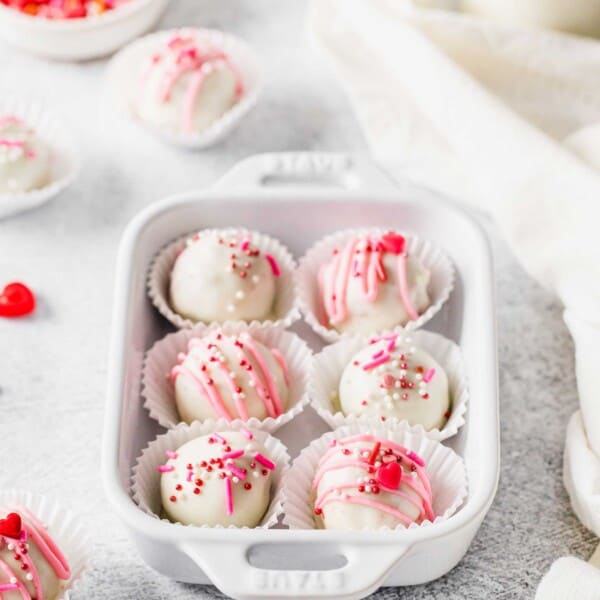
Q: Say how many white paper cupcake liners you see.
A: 9